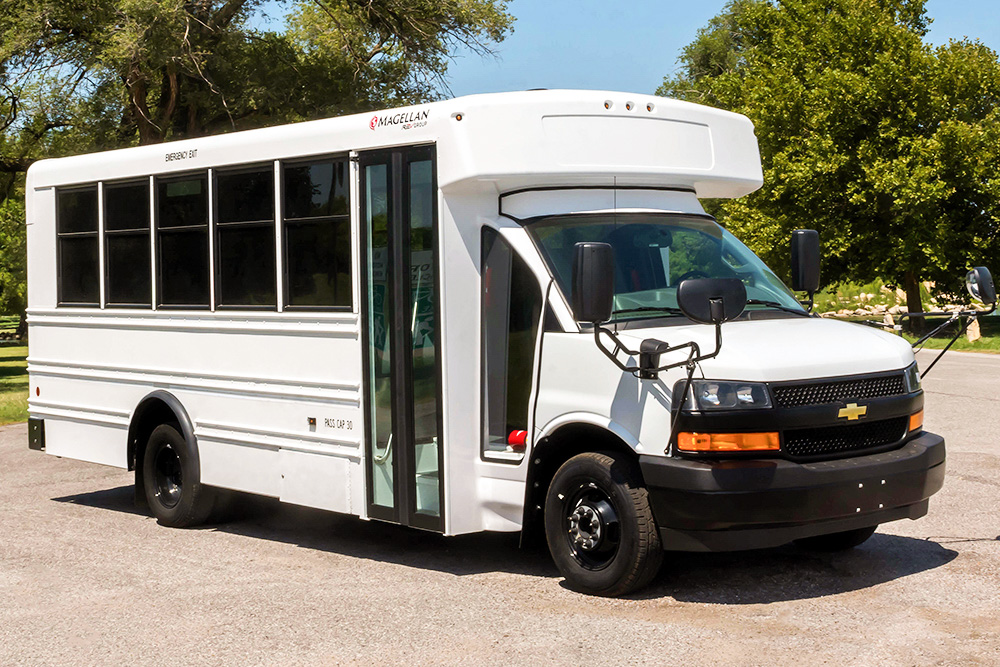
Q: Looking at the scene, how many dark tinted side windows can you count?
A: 5